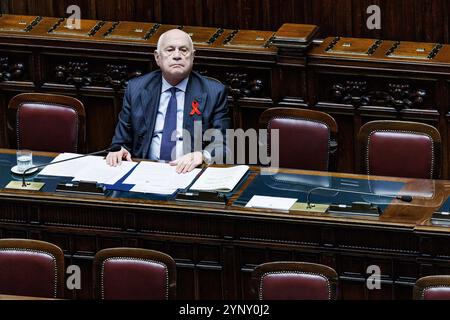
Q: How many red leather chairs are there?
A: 7